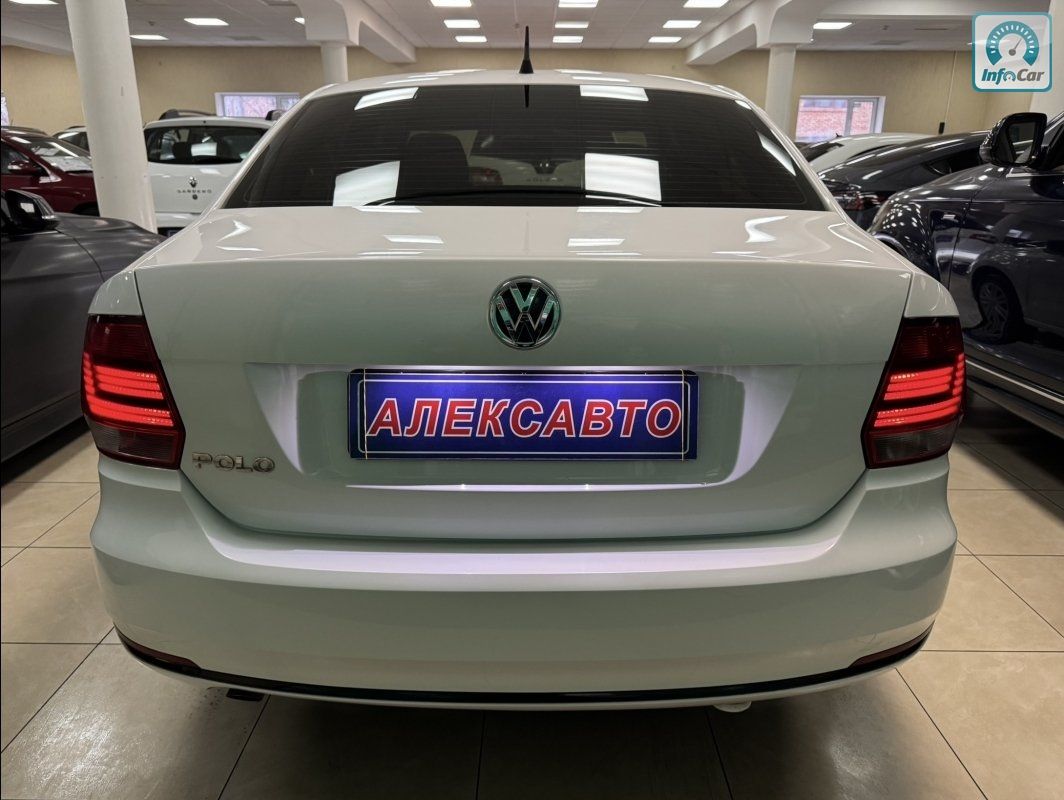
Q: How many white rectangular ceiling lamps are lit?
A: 14